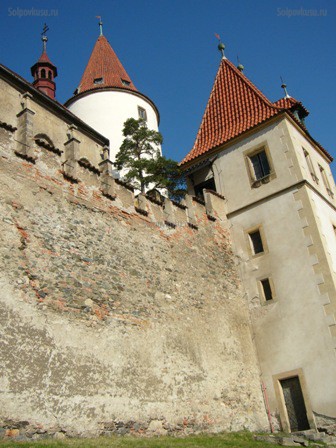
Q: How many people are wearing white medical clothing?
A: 0